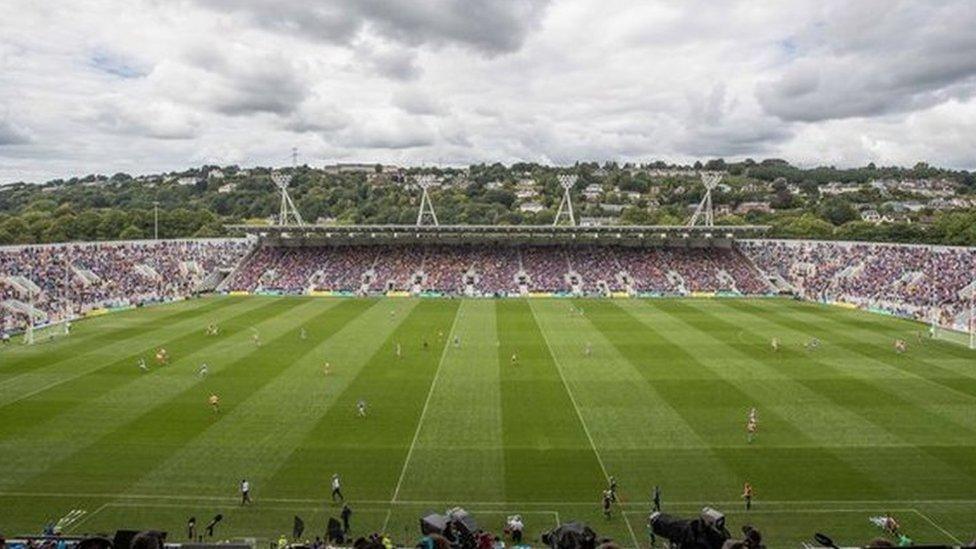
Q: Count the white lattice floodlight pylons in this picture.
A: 4